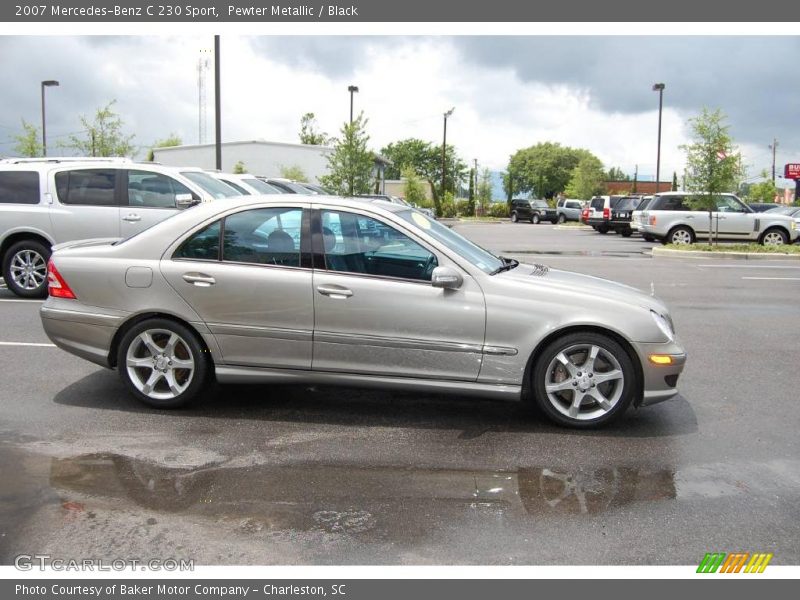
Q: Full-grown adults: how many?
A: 0